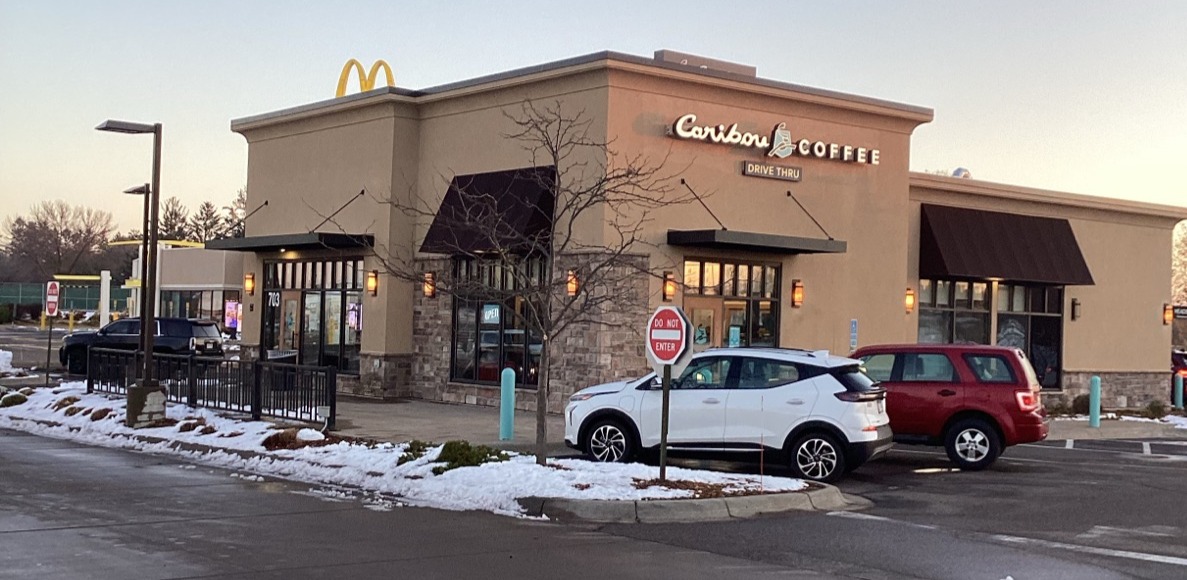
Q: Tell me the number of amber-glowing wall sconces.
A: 8